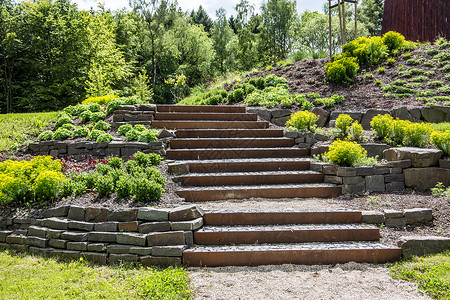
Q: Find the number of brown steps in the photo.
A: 12